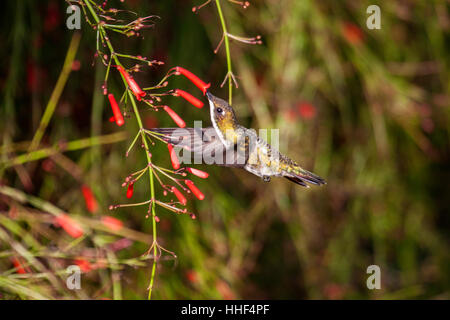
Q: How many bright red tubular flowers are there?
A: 10